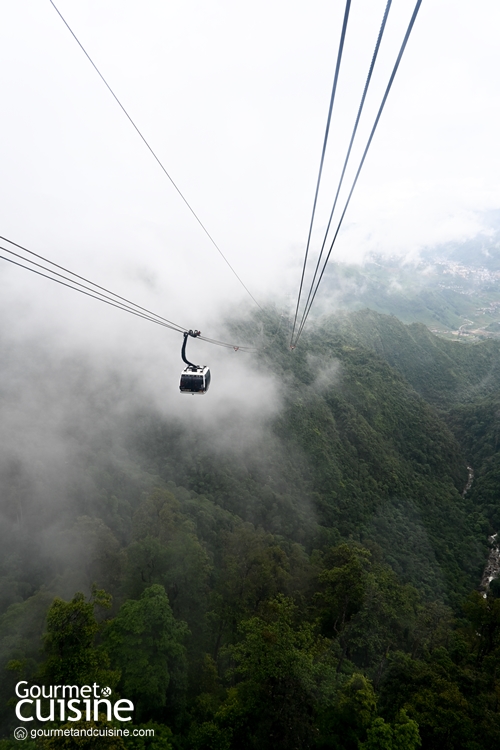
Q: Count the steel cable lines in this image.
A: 7